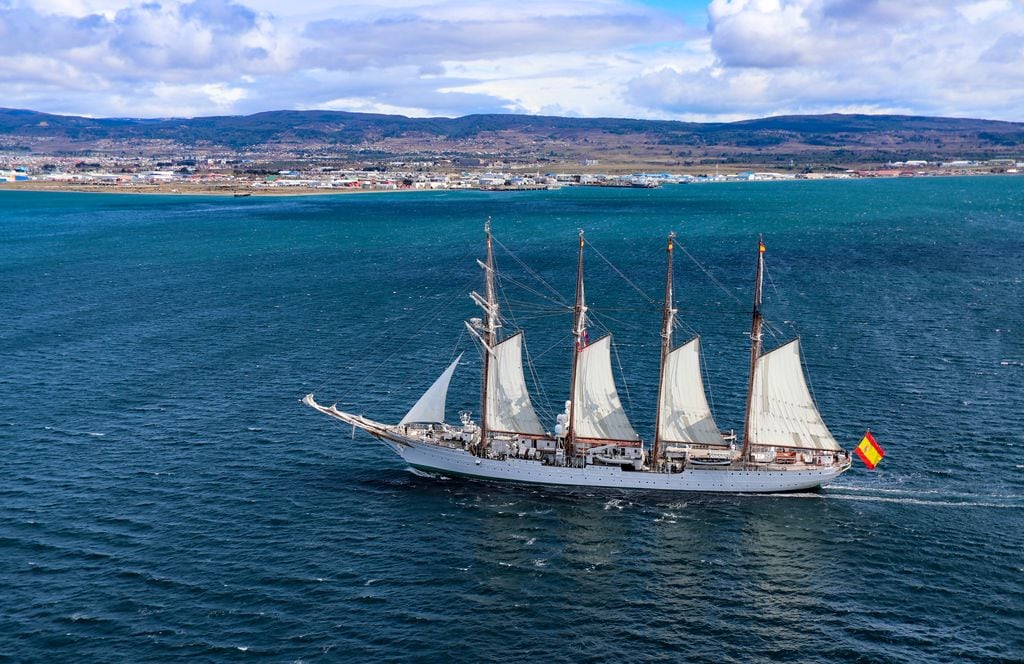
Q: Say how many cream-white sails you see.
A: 5